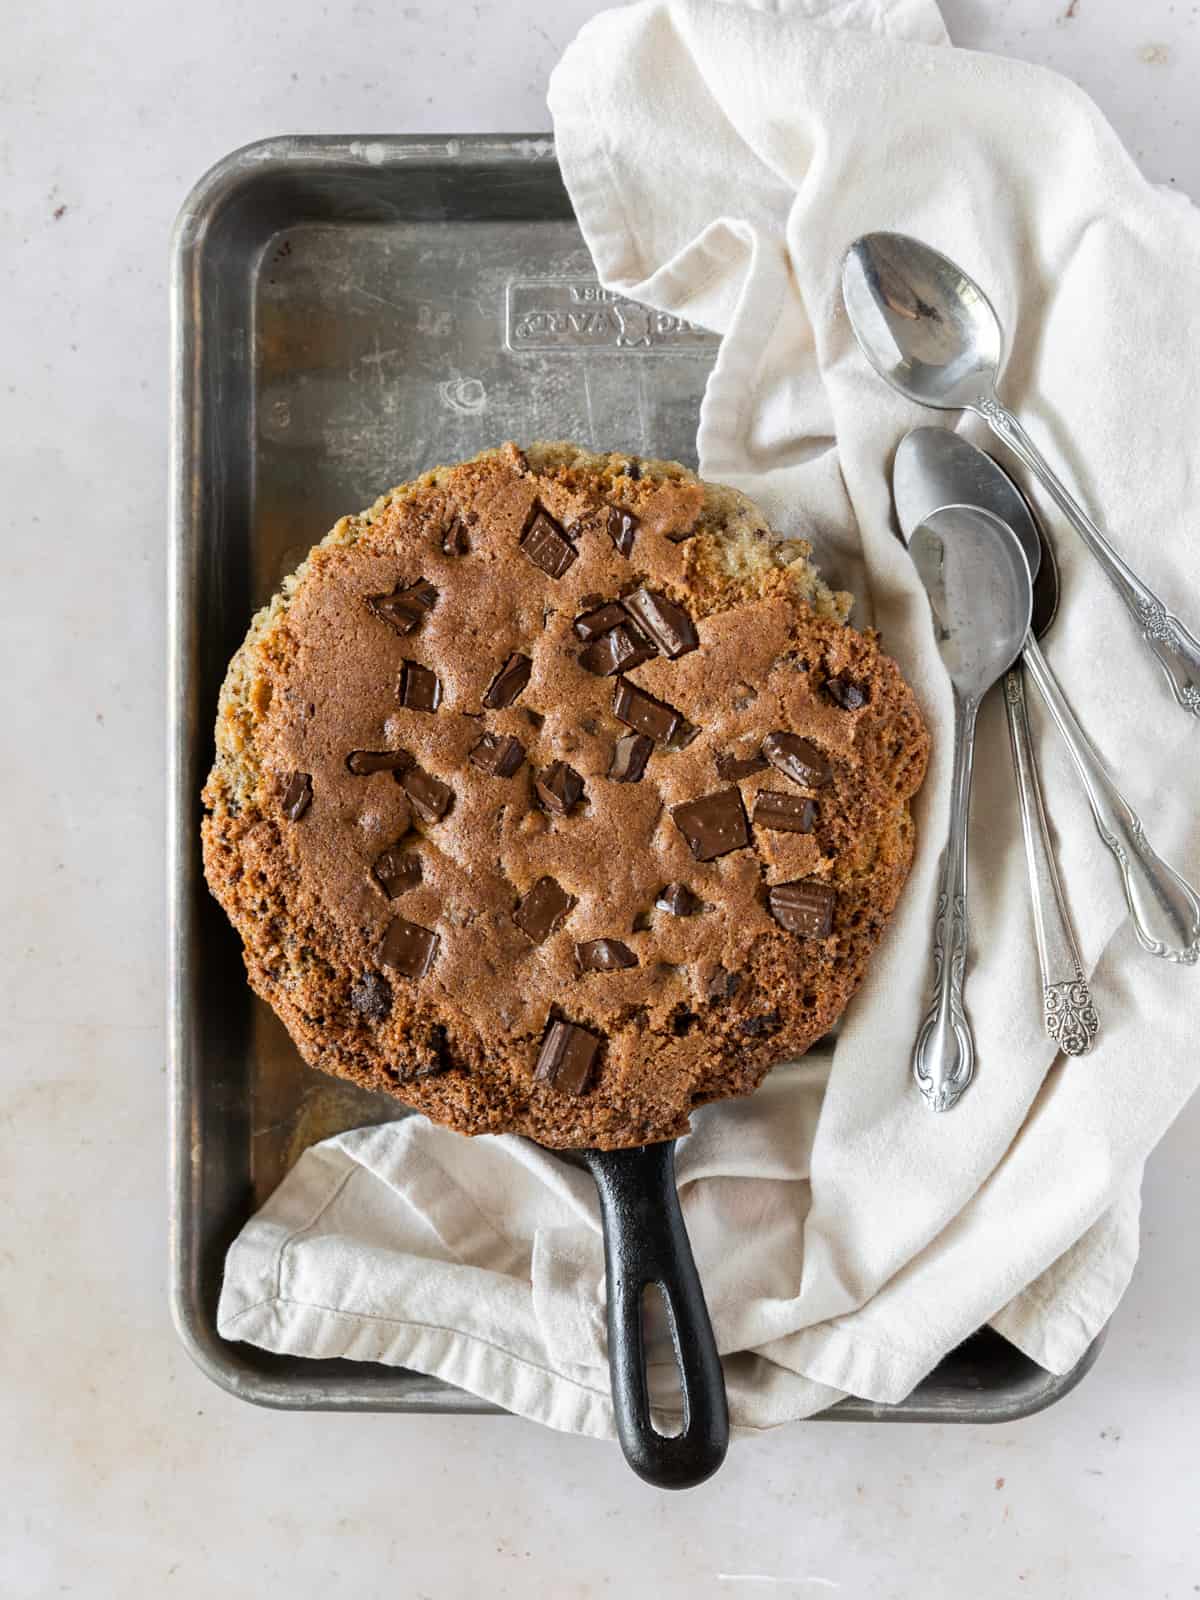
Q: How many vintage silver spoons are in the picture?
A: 4